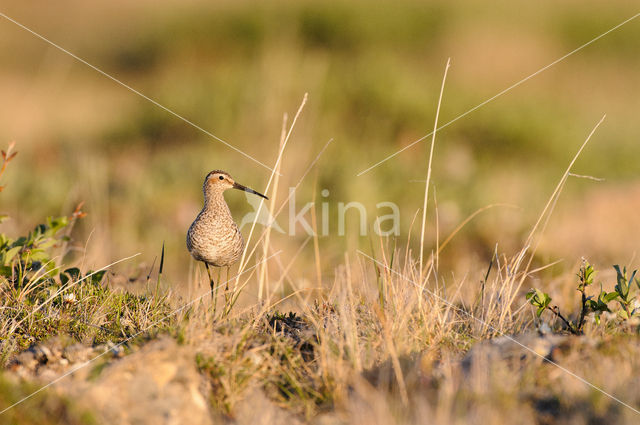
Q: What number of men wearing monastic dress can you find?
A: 0